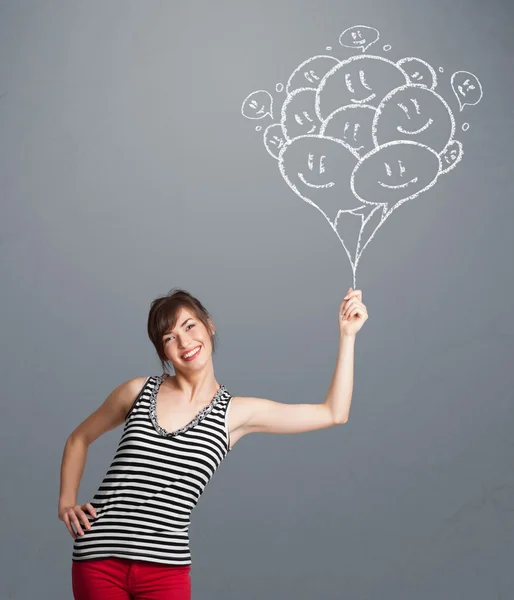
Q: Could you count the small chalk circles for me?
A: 6